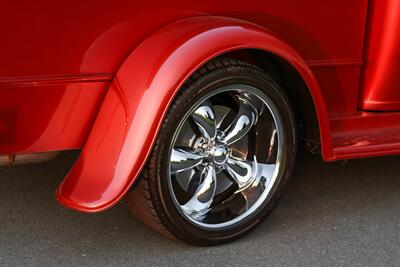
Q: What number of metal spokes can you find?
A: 5